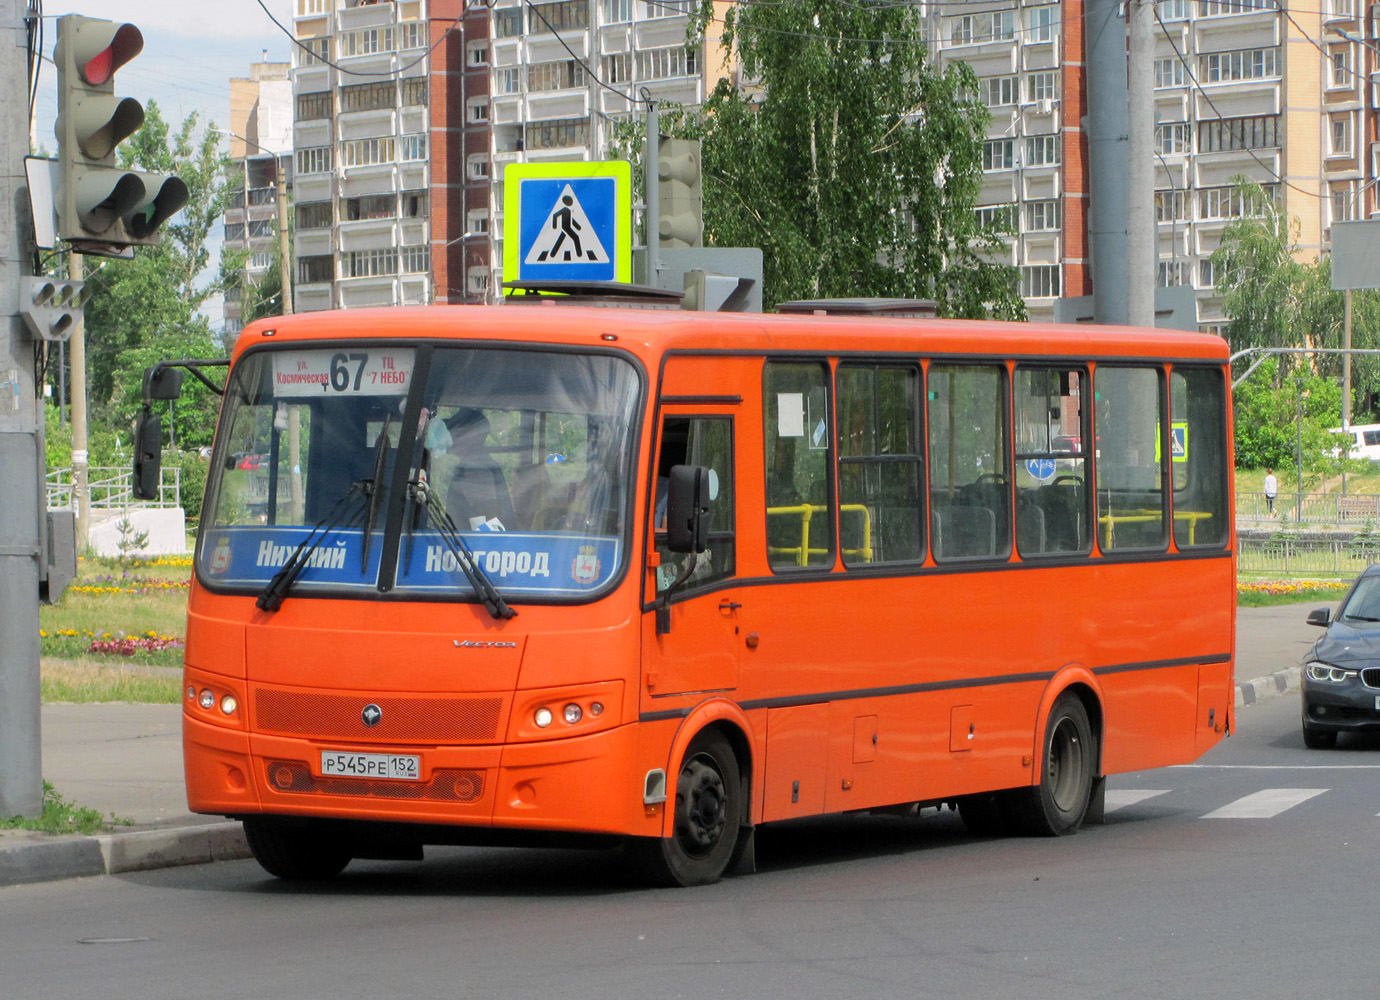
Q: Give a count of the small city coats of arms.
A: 2